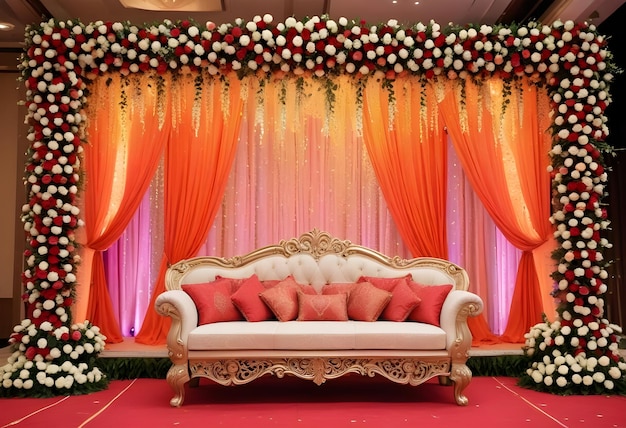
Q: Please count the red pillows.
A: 11